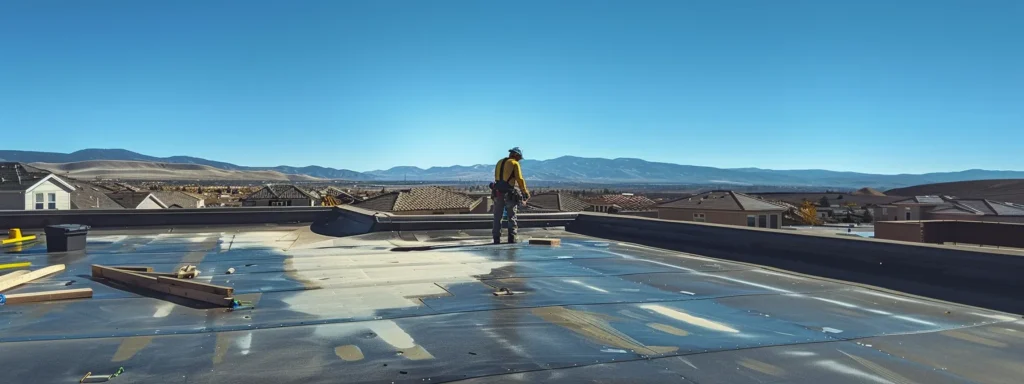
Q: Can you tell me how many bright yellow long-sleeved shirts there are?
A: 1